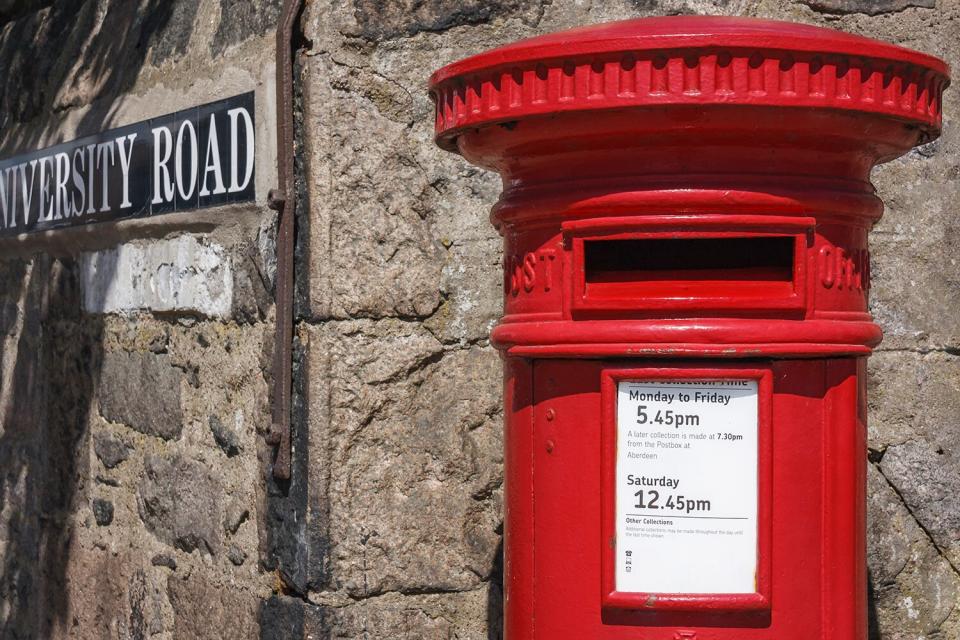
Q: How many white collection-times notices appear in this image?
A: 1